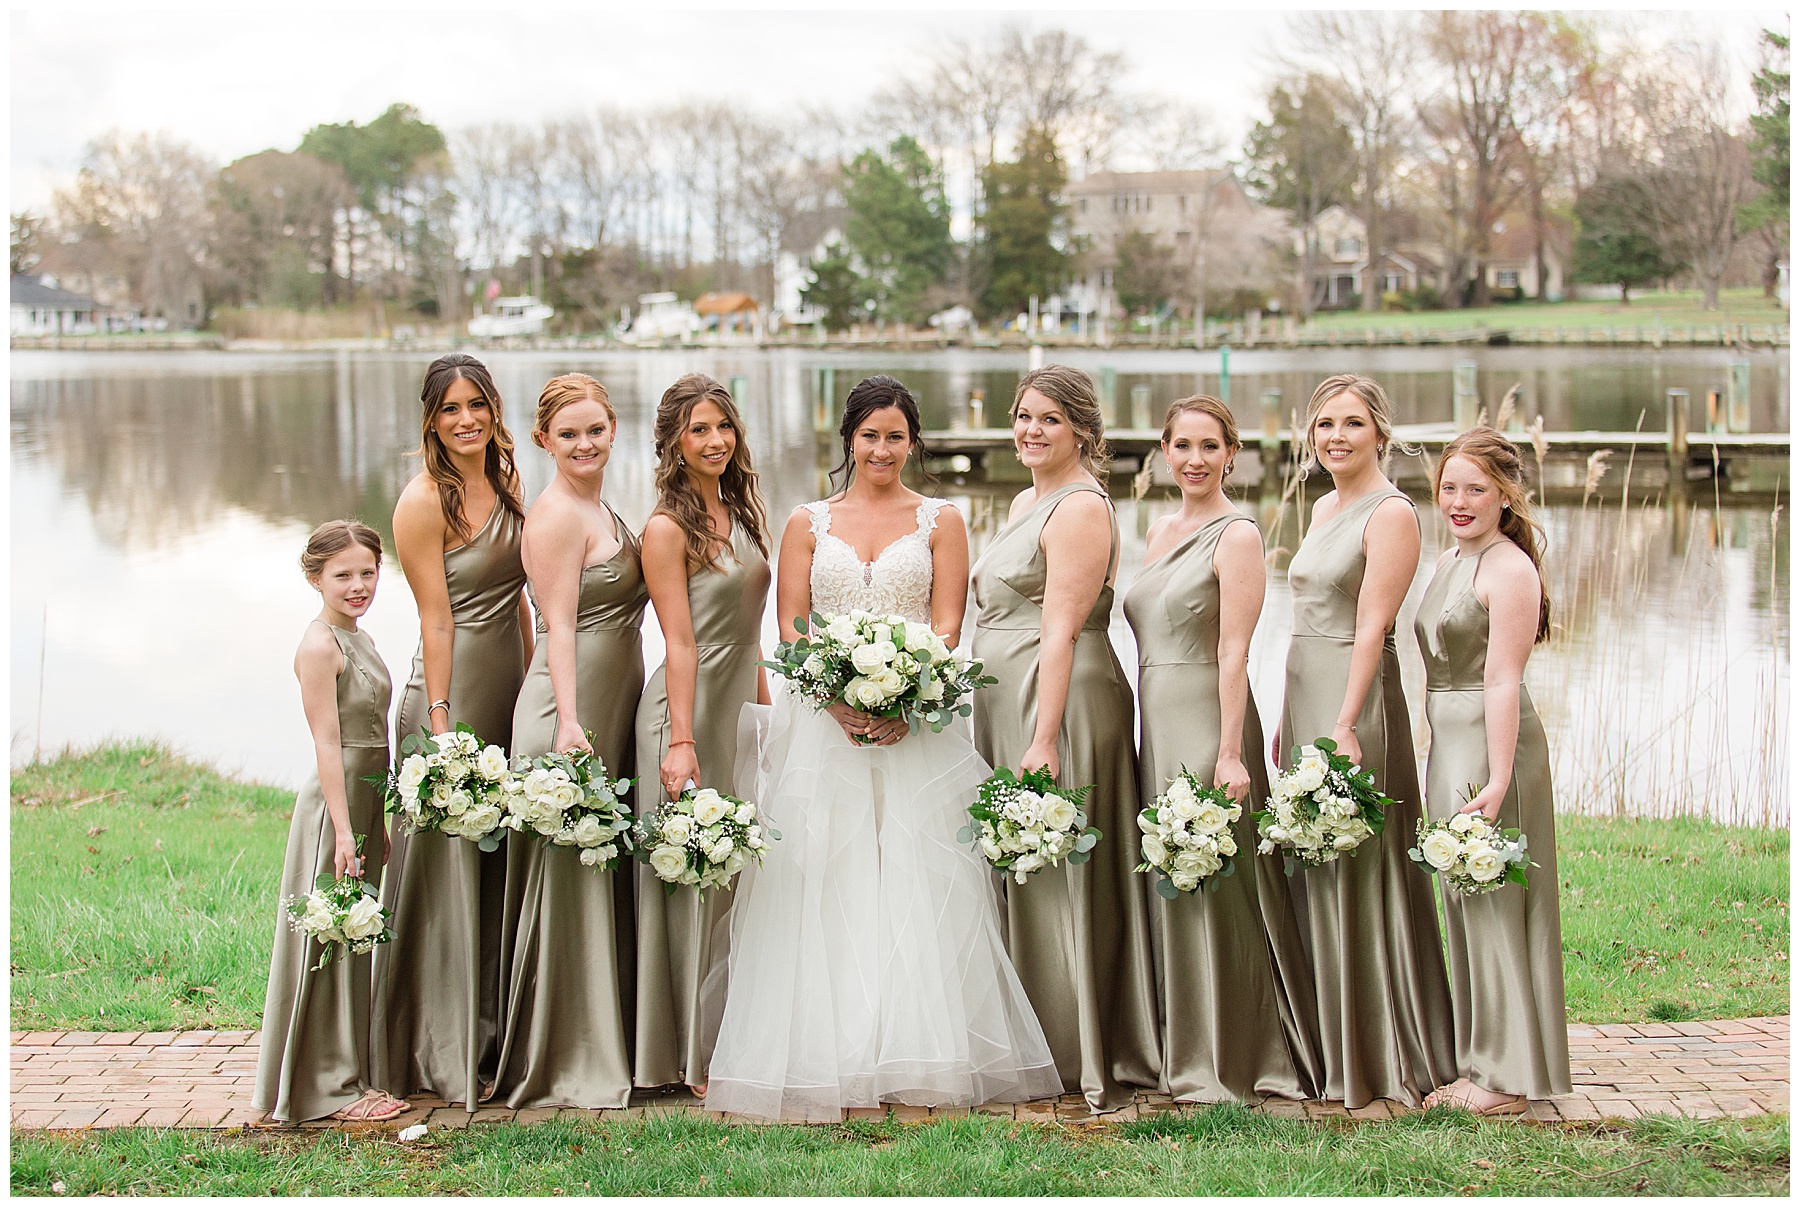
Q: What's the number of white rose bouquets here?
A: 9